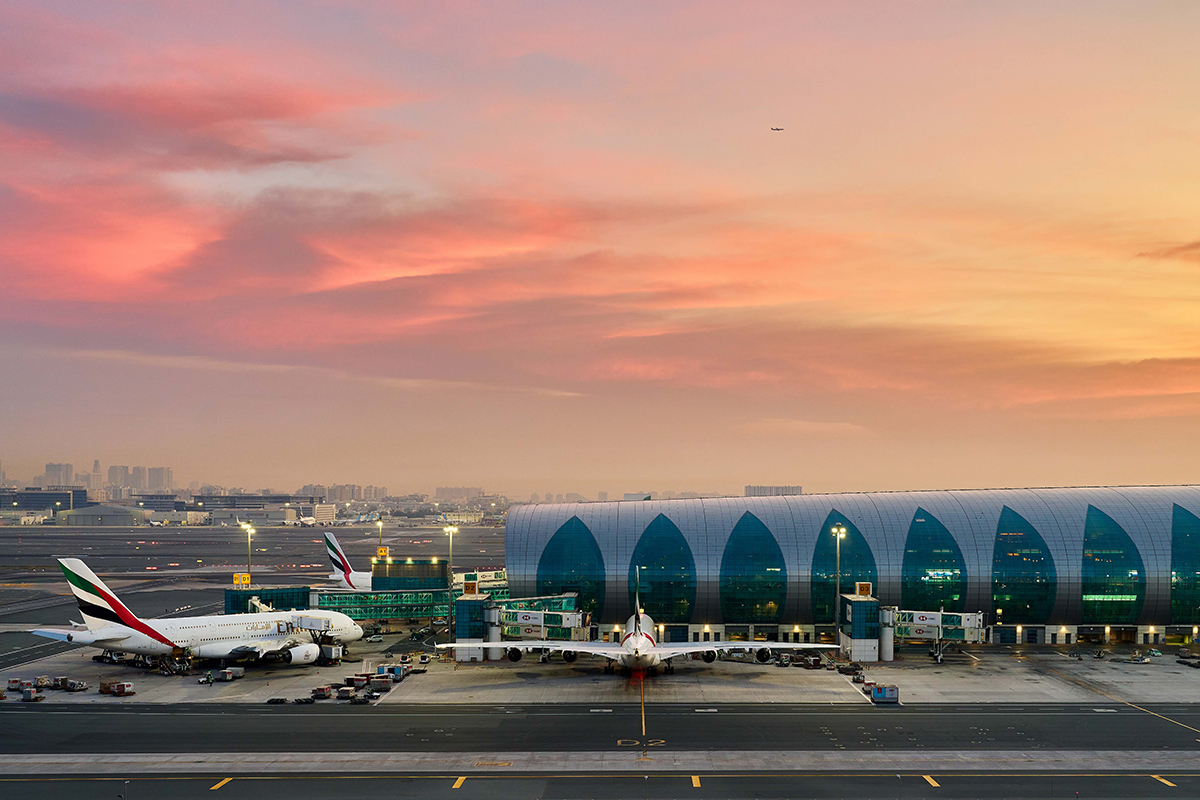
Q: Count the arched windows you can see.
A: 8